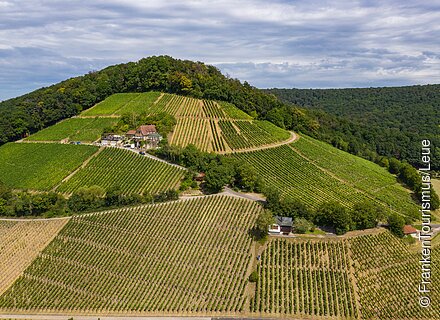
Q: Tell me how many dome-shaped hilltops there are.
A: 1